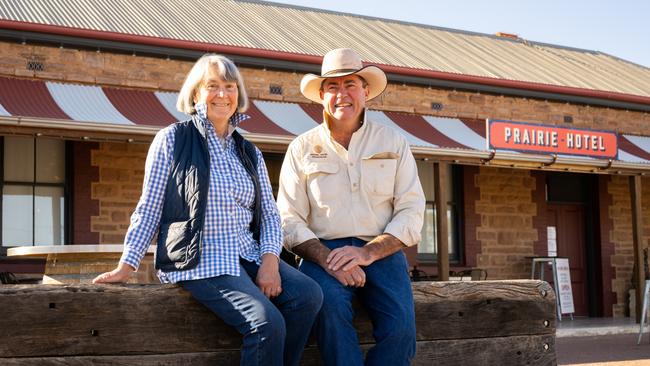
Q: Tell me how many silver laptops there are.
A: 0